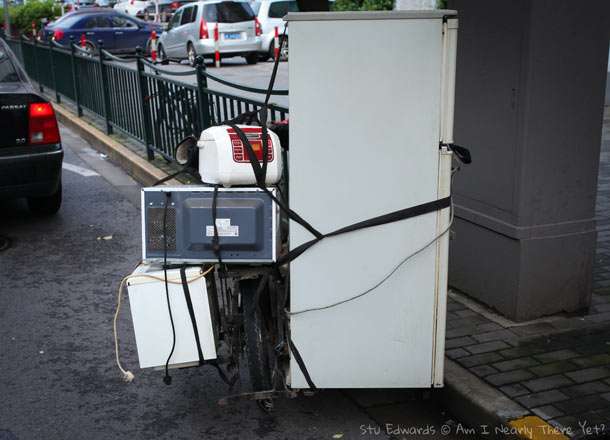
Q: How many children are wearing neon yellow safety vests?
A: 0